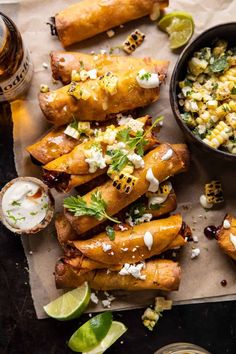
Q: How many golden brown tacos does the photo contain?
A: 10